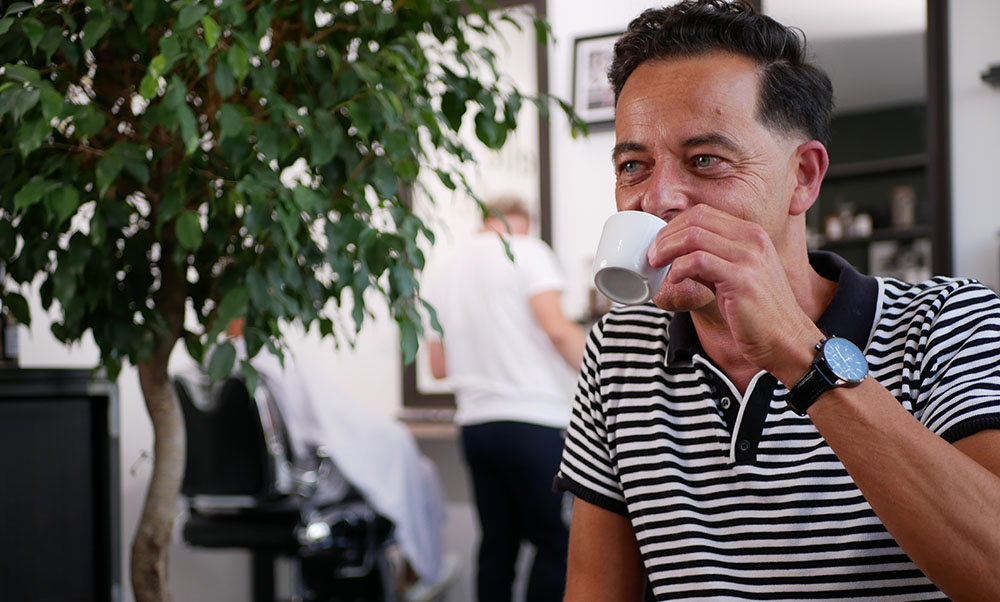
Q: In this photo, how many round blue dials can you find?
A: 1